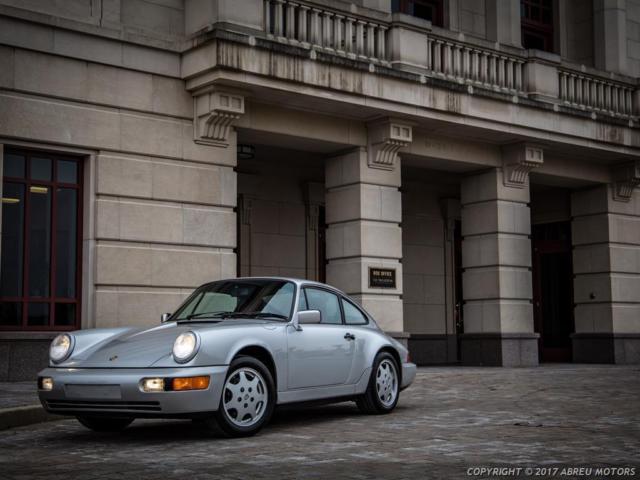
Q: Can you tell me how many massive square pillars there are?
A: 3